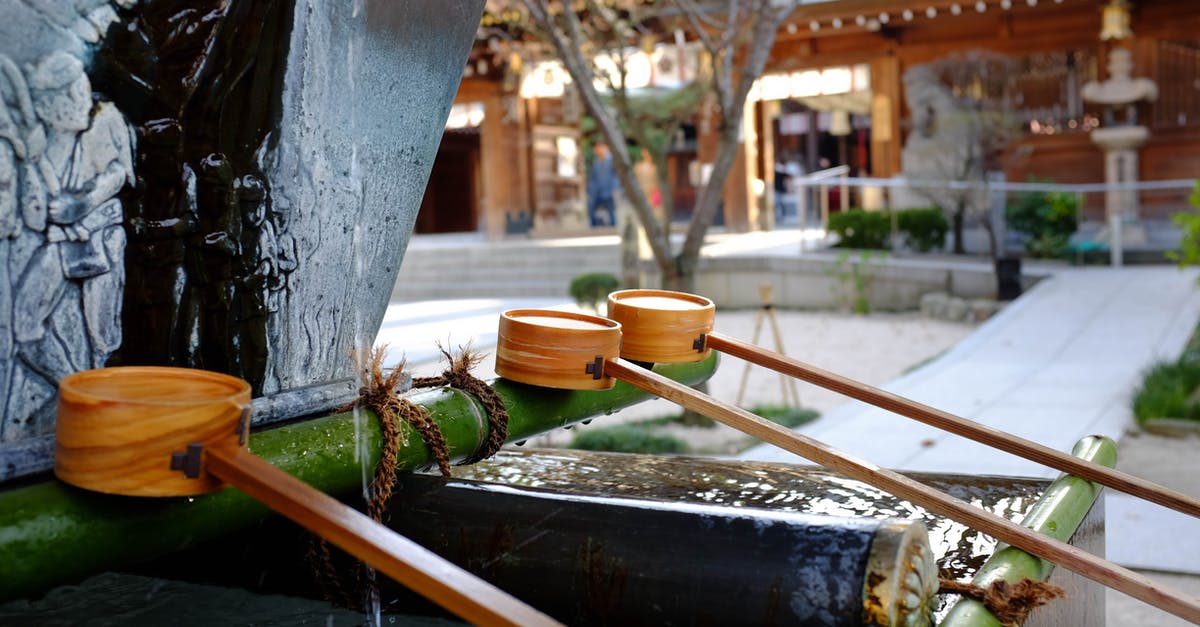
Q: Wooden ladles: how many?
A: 3